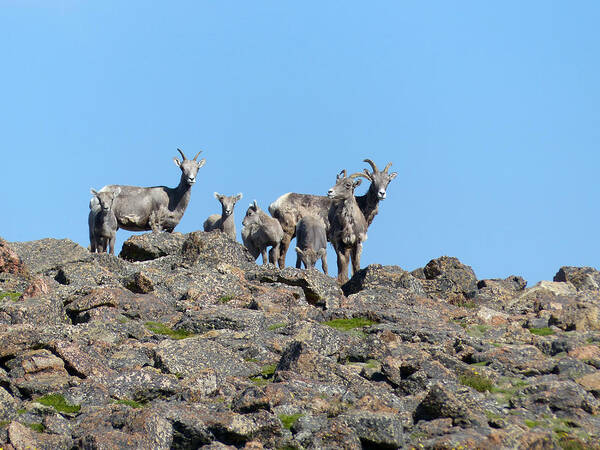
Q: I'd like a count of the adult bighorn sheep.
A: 3